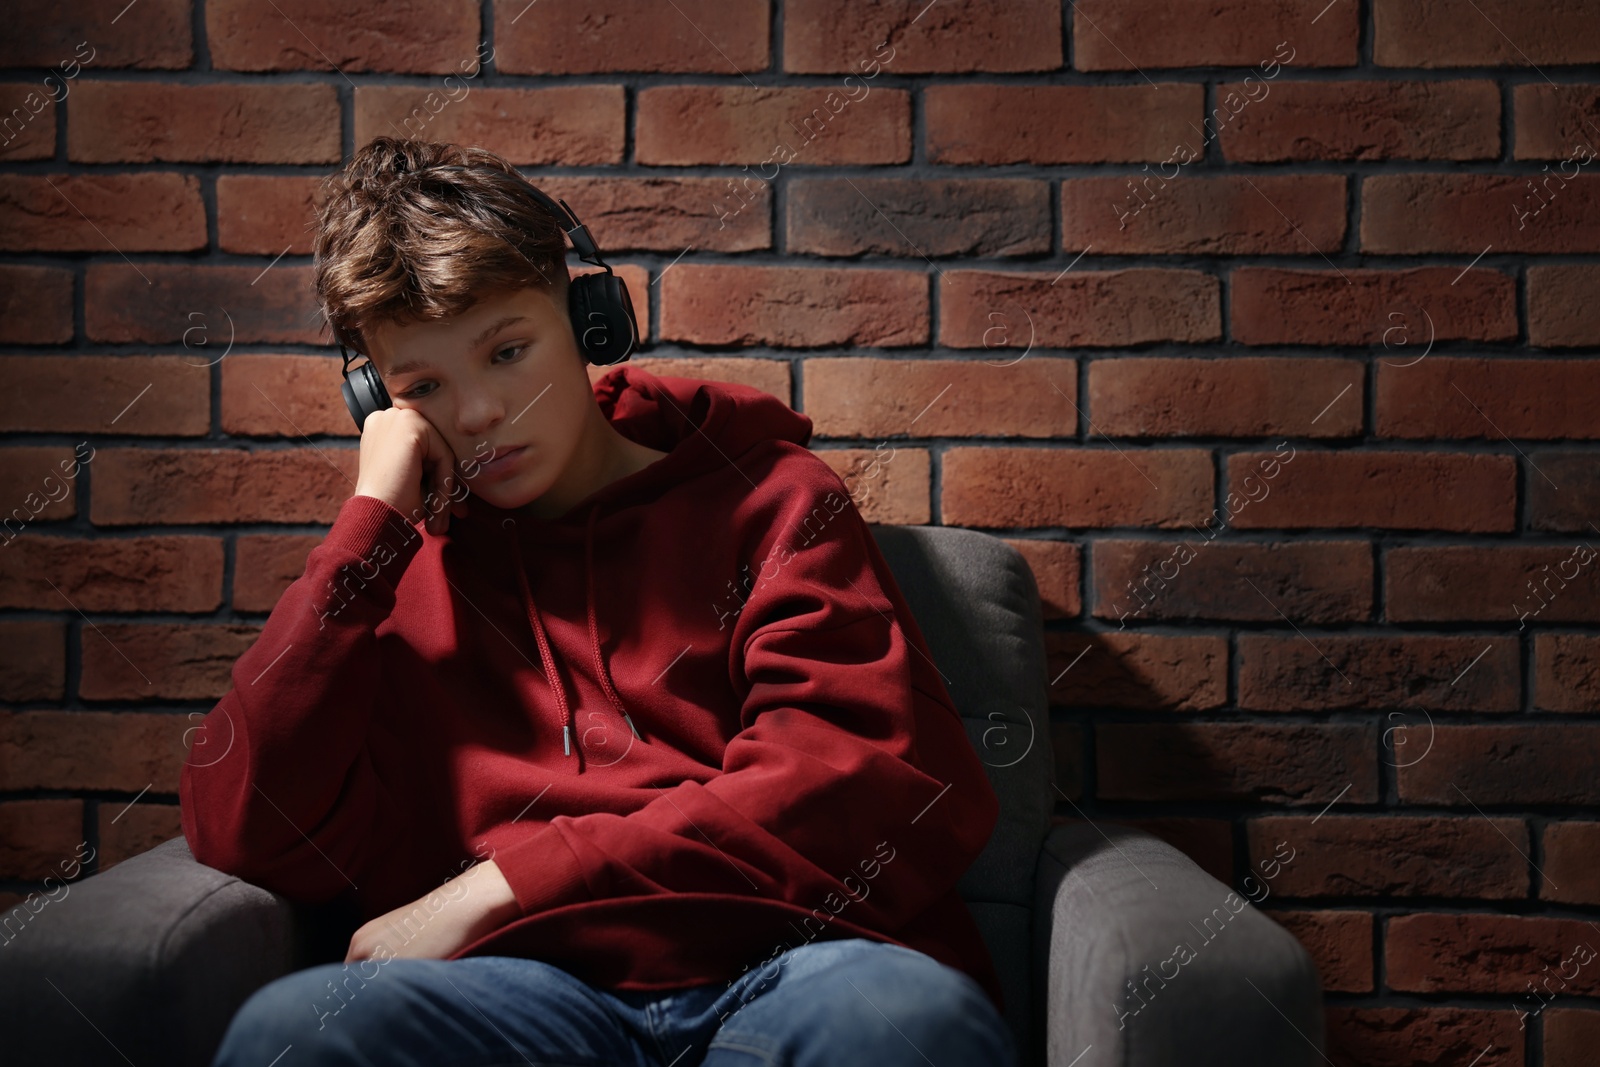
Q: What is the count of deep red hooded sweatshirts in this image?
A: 1